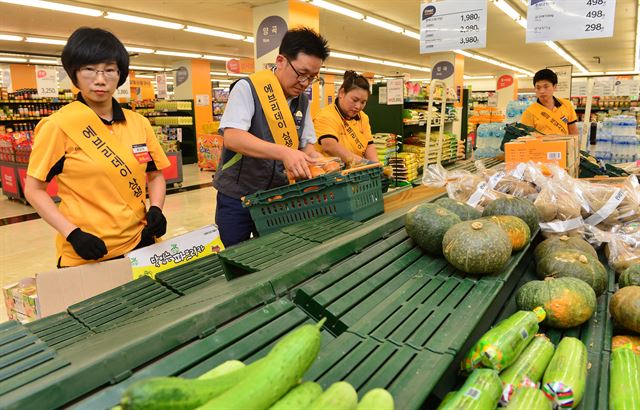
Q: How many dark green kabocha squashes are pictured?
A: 10